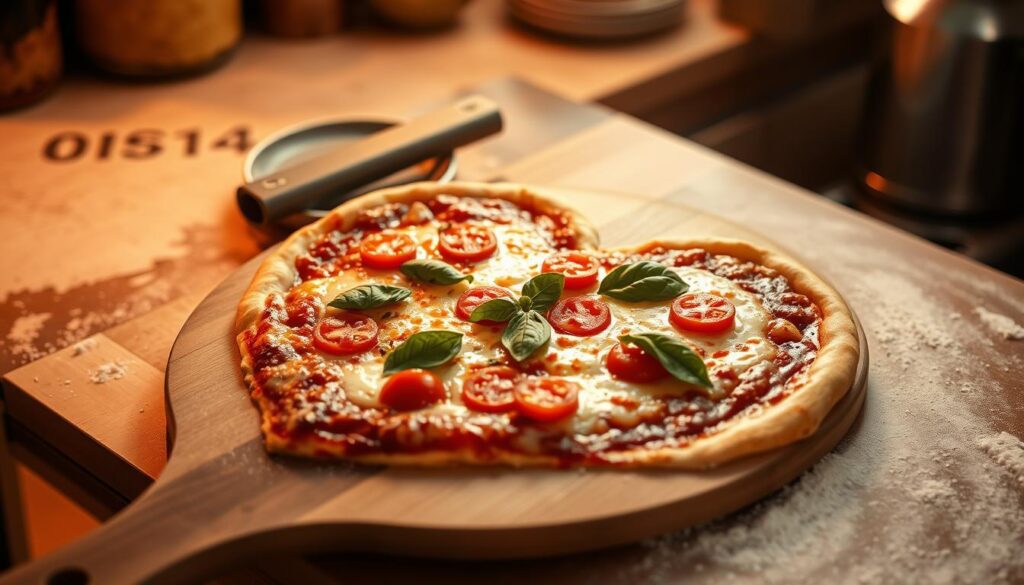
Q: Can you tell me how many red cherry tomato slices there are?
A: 11